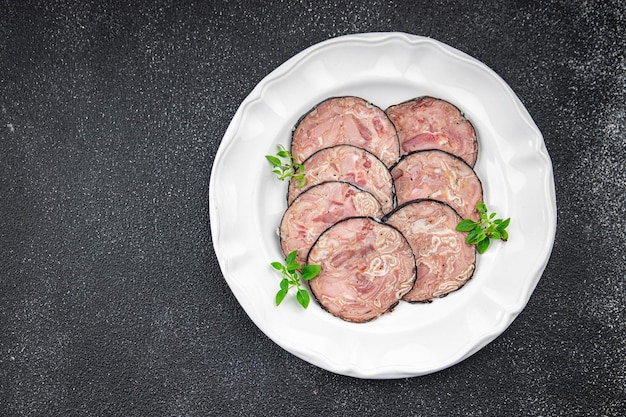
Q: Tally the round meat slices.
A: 7